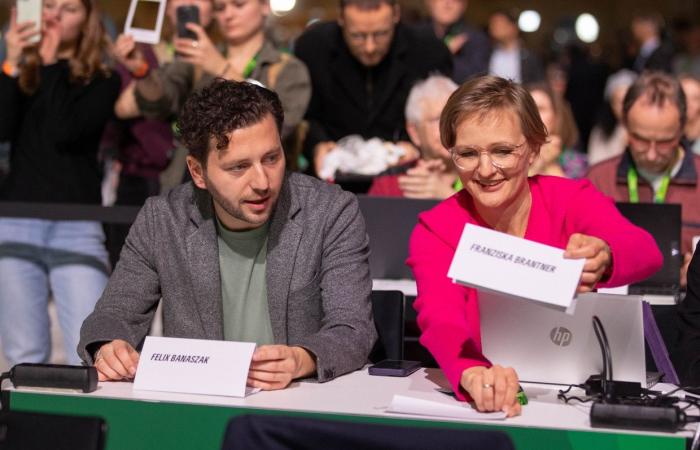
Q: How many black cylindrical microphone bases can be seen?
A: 2